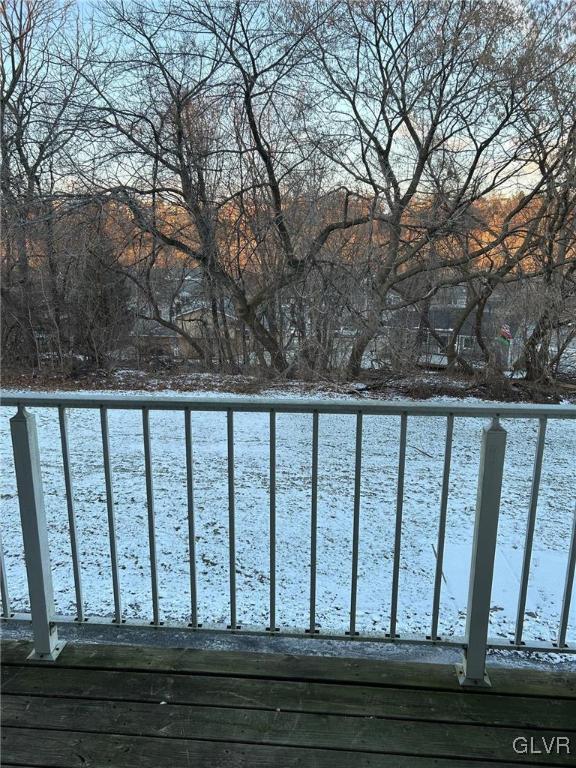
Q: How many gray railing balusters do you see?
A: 13